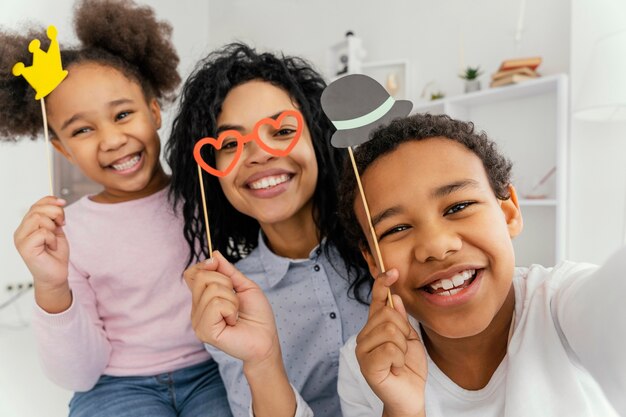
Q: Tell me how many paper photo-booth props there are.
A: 3